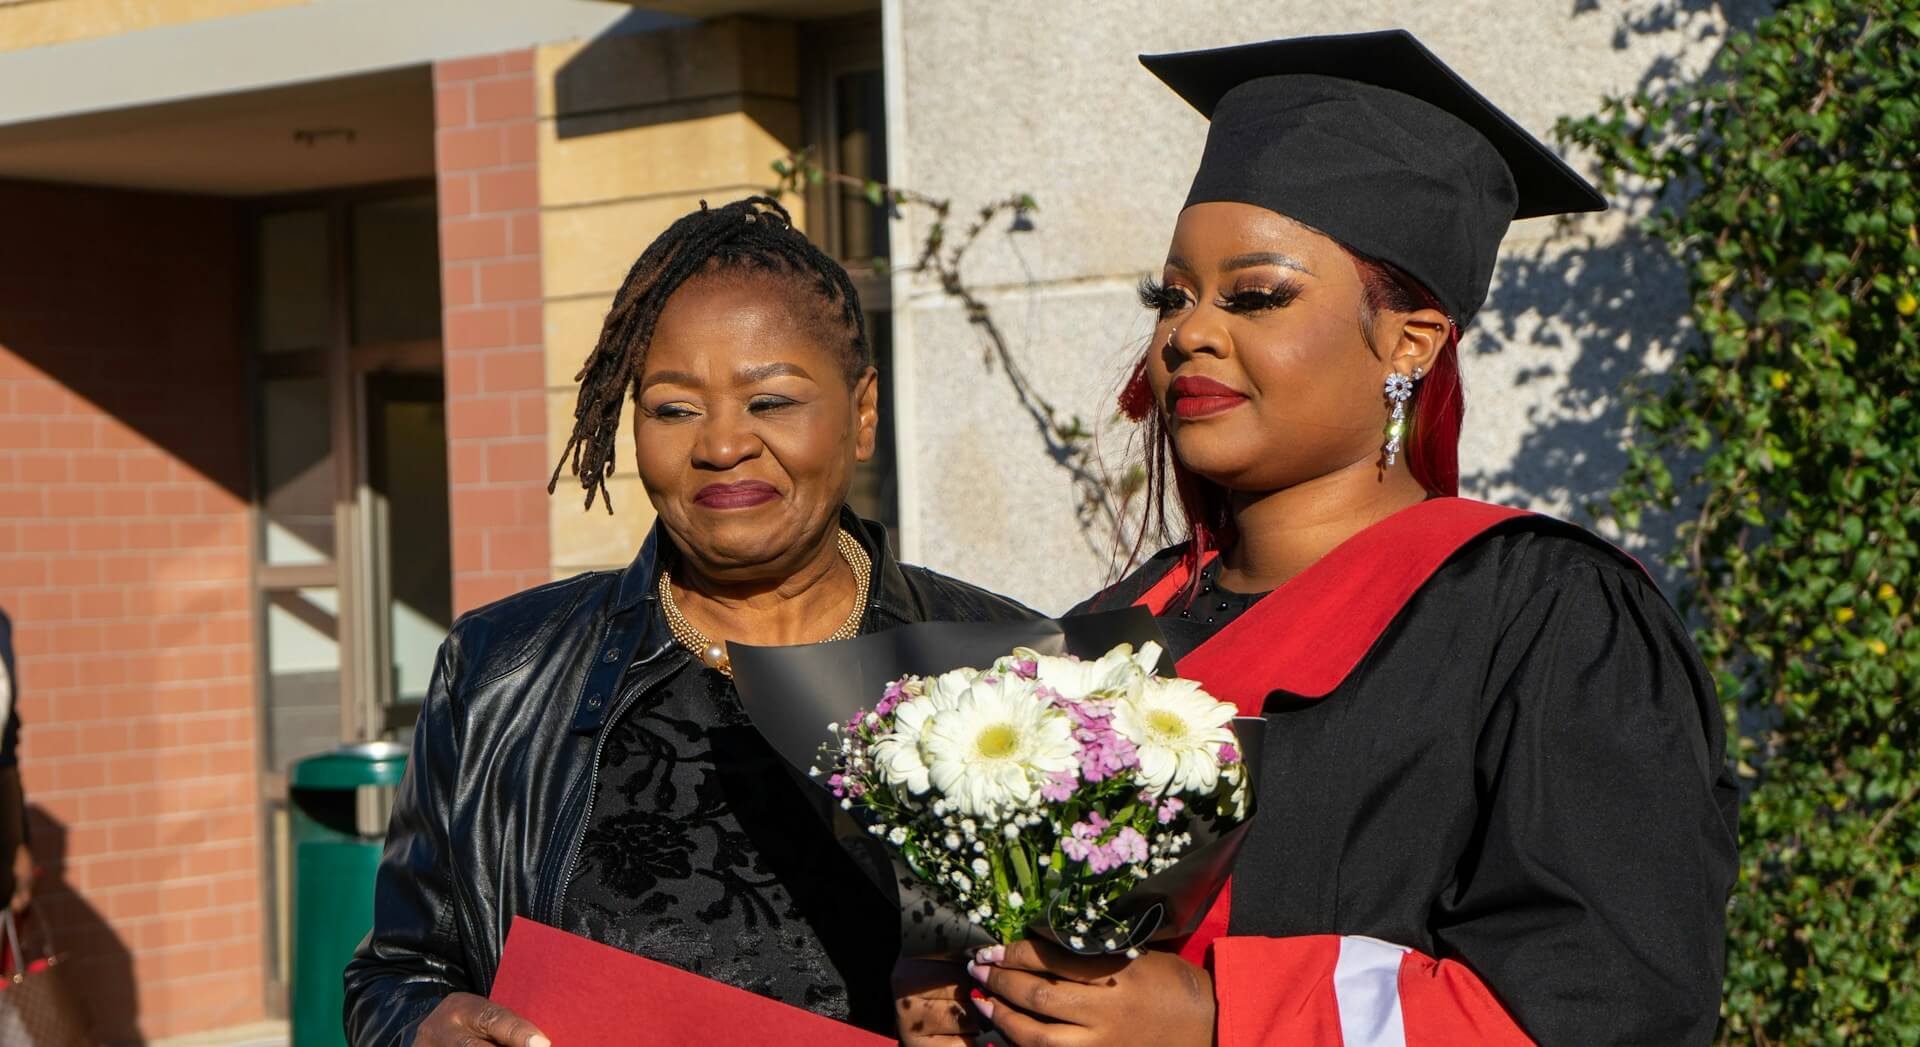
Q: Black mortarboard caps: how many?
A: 1